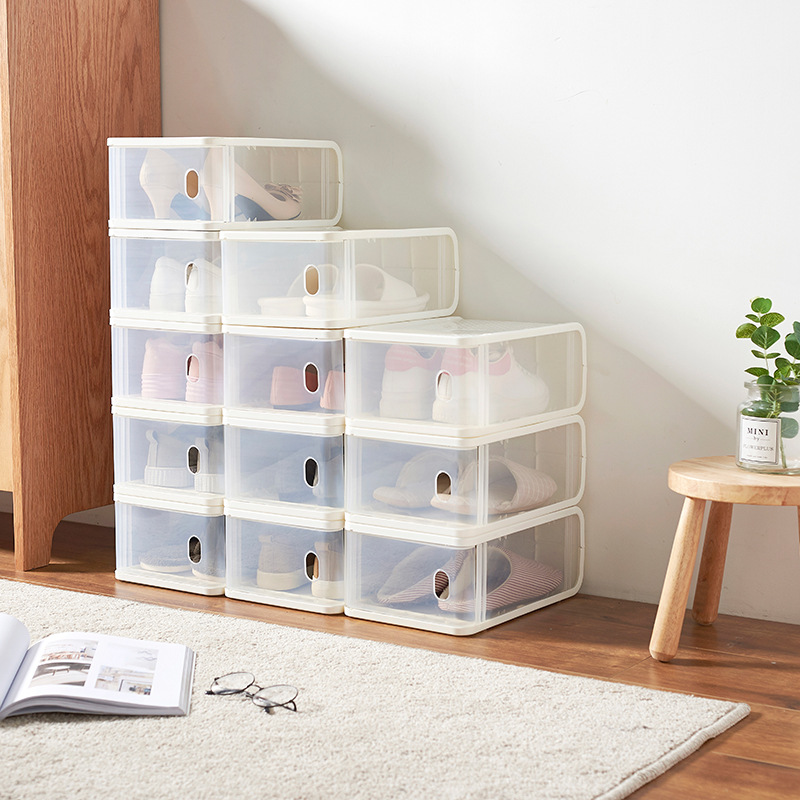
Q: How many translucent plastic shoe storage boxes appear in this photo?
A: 12